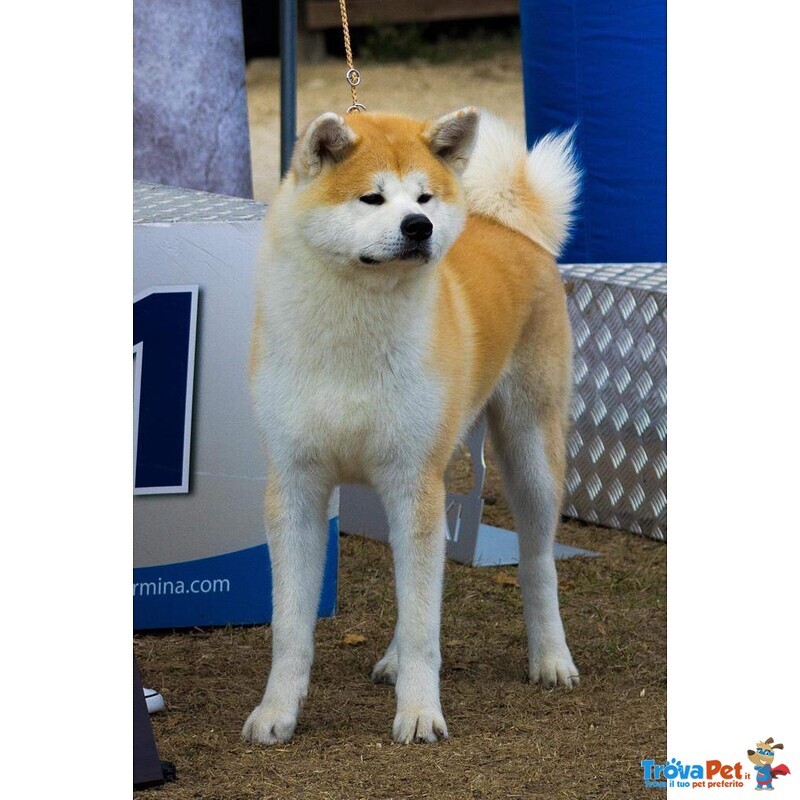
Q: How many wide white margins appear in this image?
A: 2